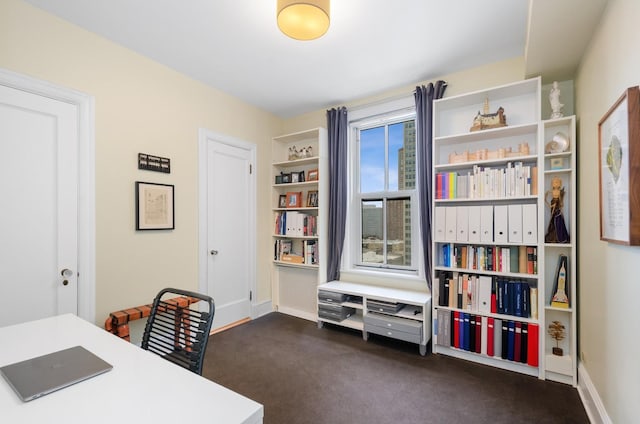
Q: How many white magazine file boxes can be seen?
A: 12